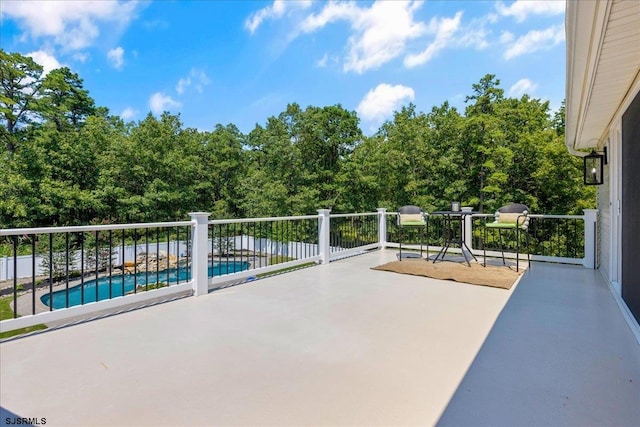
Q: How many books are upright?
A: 0